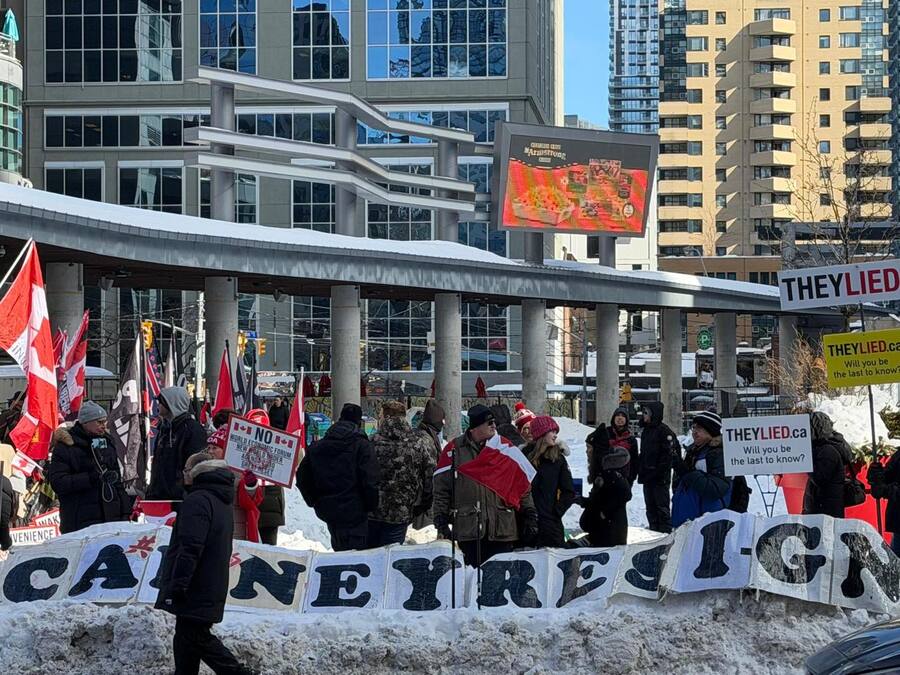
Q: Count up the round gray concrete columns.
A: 9